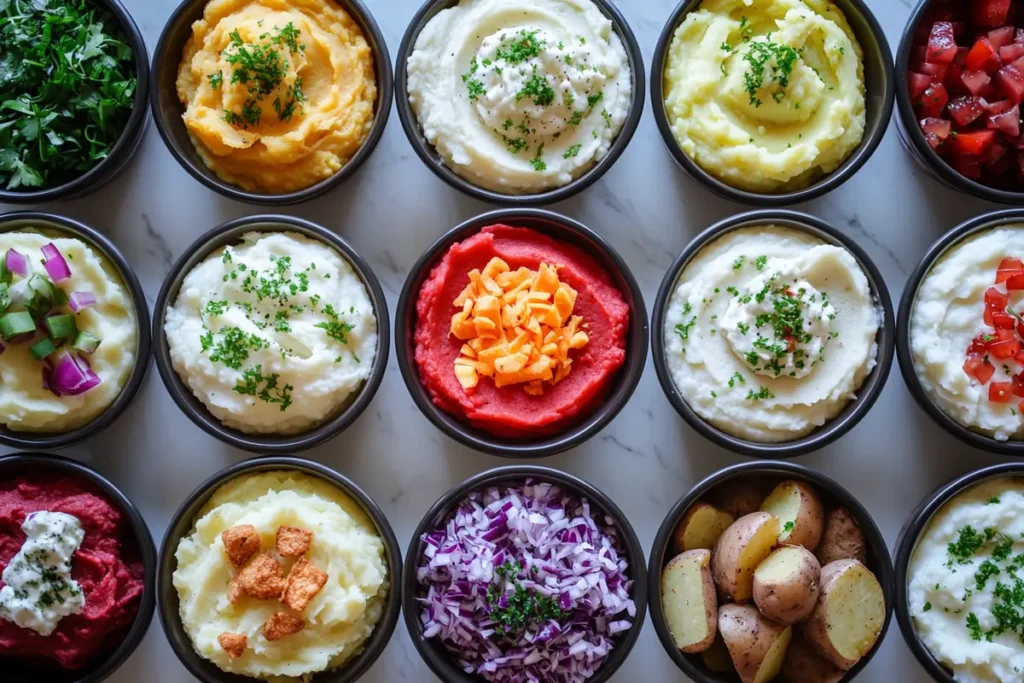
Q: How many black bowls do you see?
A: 15